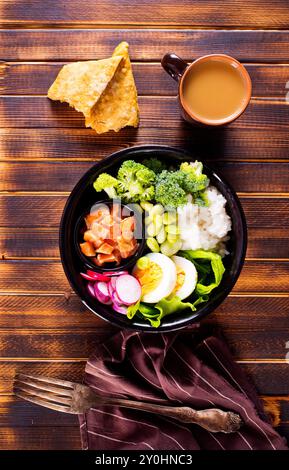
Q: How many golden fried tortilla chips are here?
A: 2